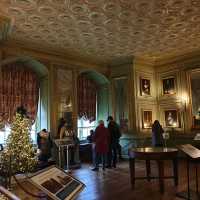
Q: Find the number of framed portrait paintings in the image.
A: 4